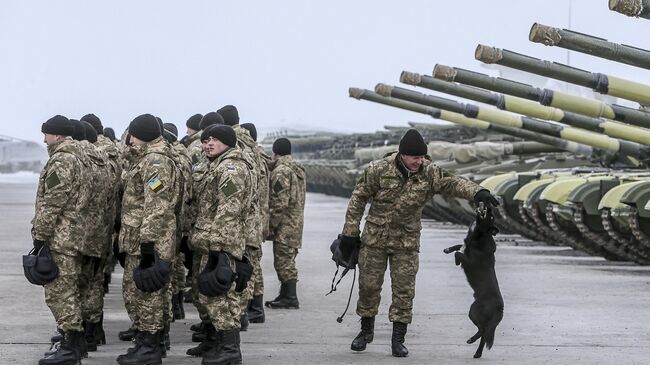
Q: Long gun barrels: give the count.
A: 7